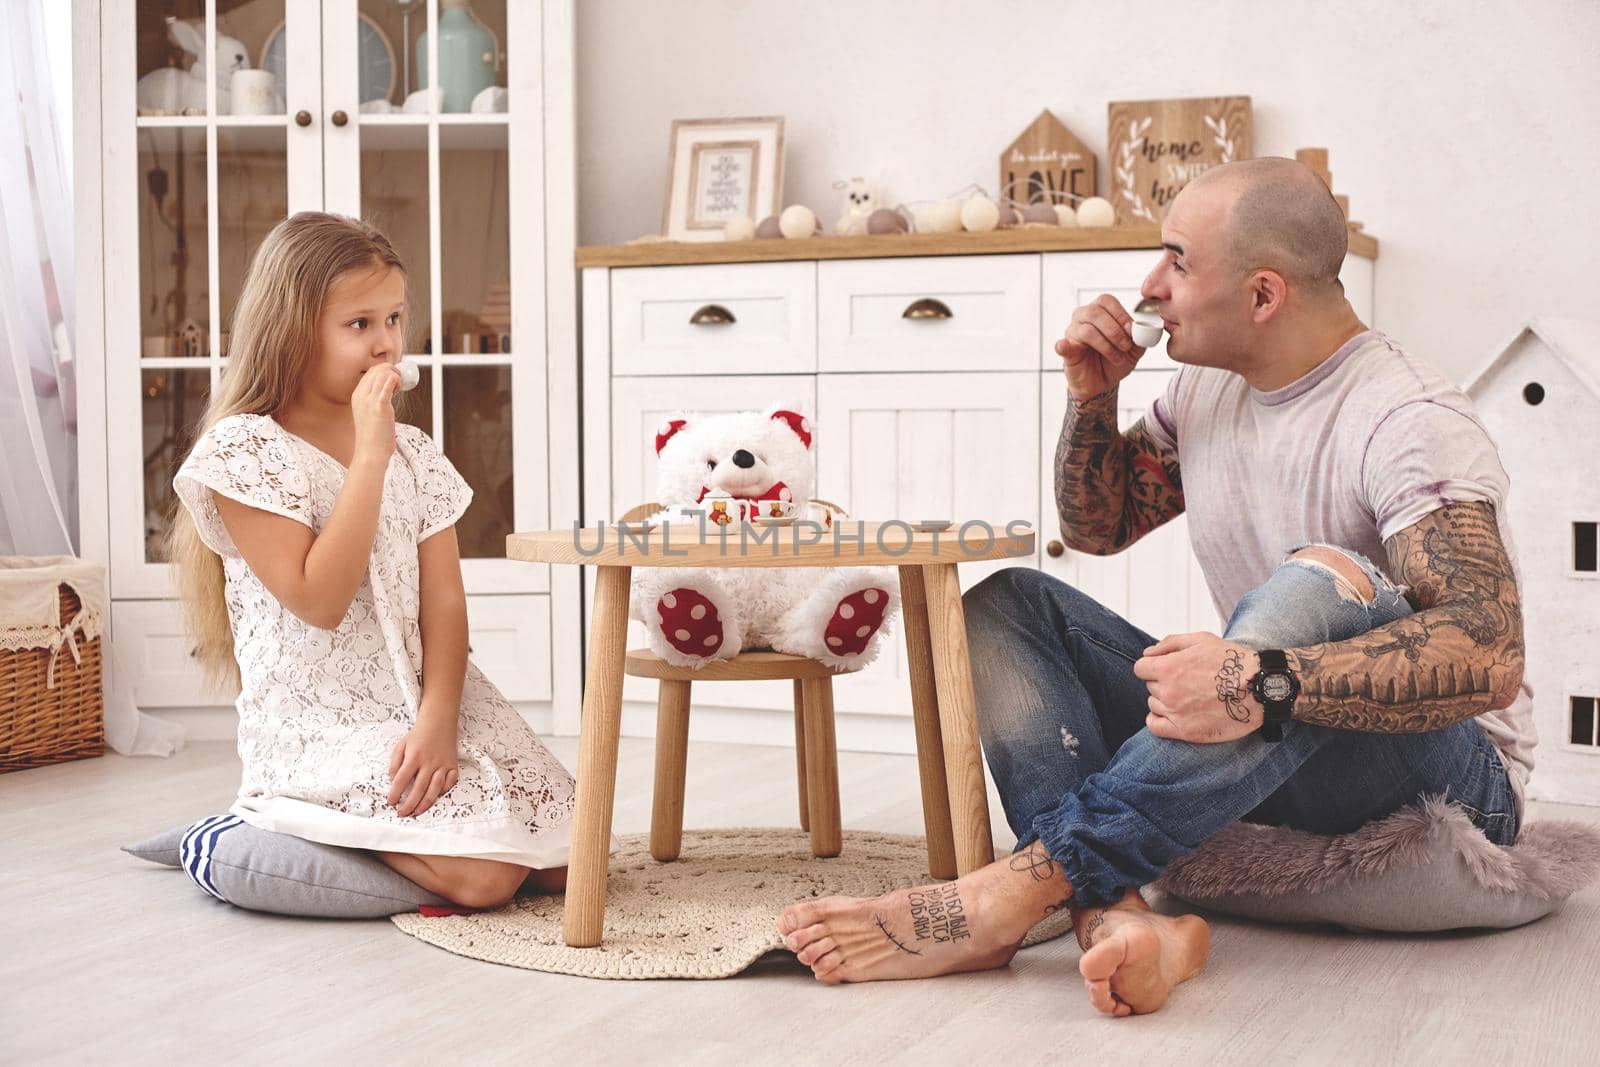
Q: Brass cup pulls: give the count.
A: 3